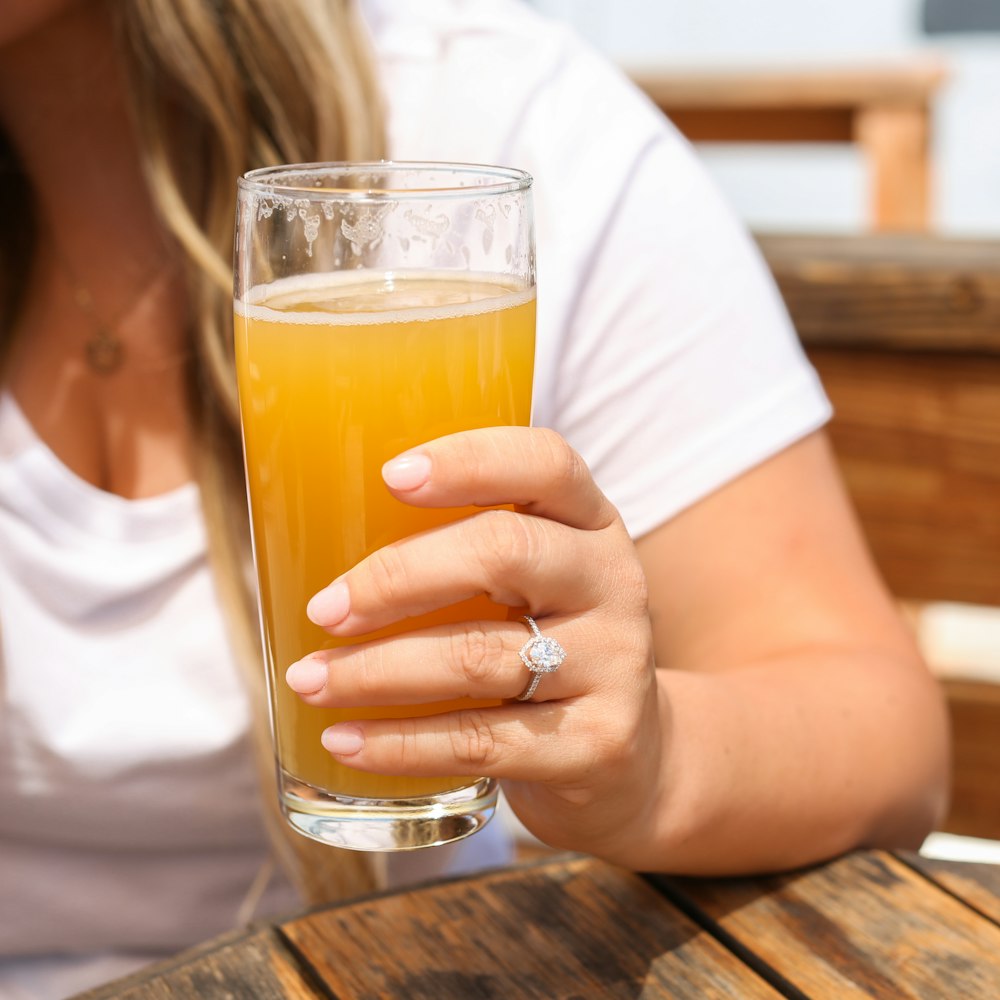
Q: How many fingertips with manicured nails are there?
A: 4